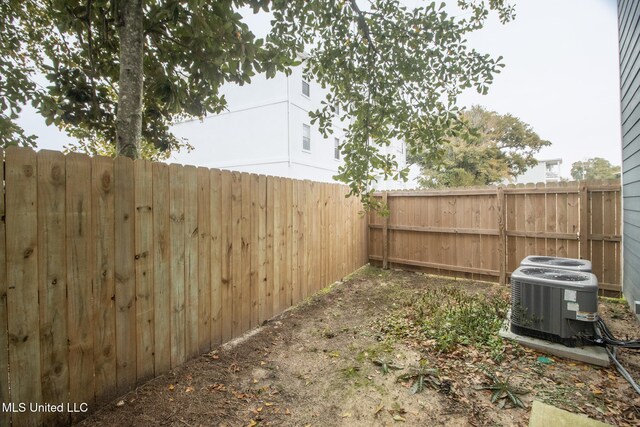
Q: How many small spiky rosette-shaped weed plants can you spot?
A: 3